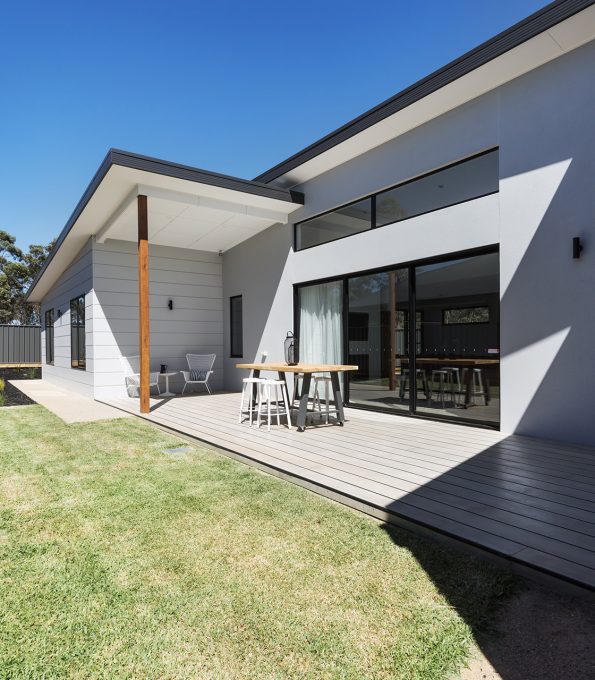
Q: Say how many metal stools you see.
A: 4